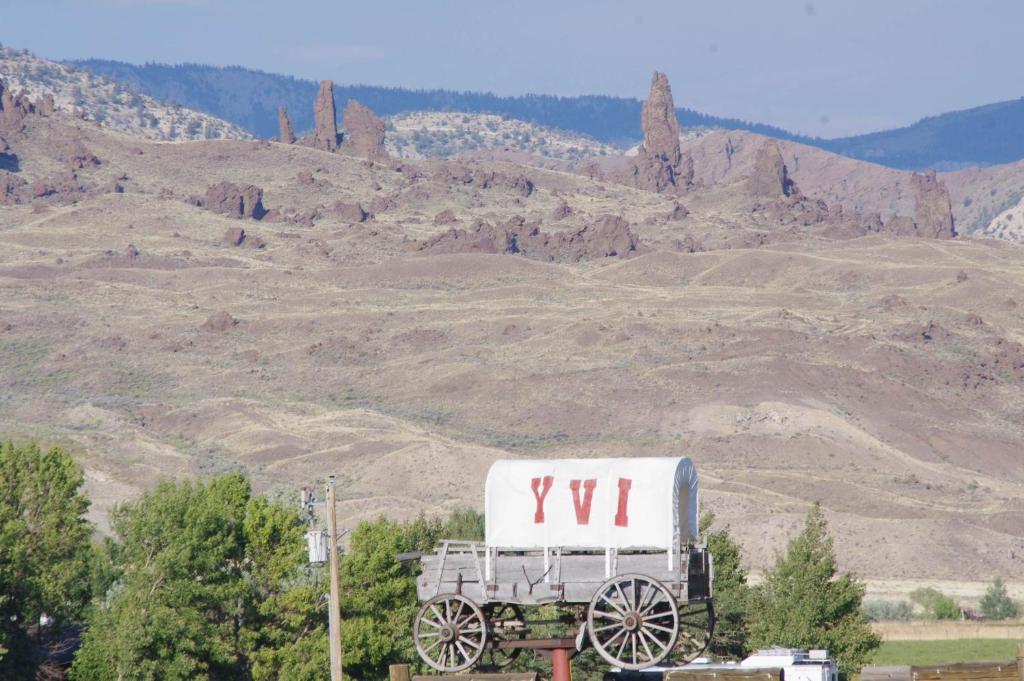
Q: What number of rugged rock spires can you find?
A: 6